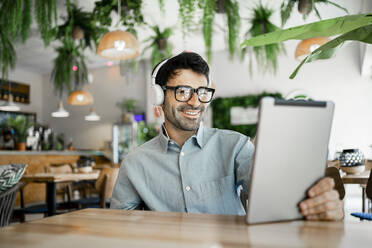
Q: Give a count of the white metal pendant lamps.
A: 3